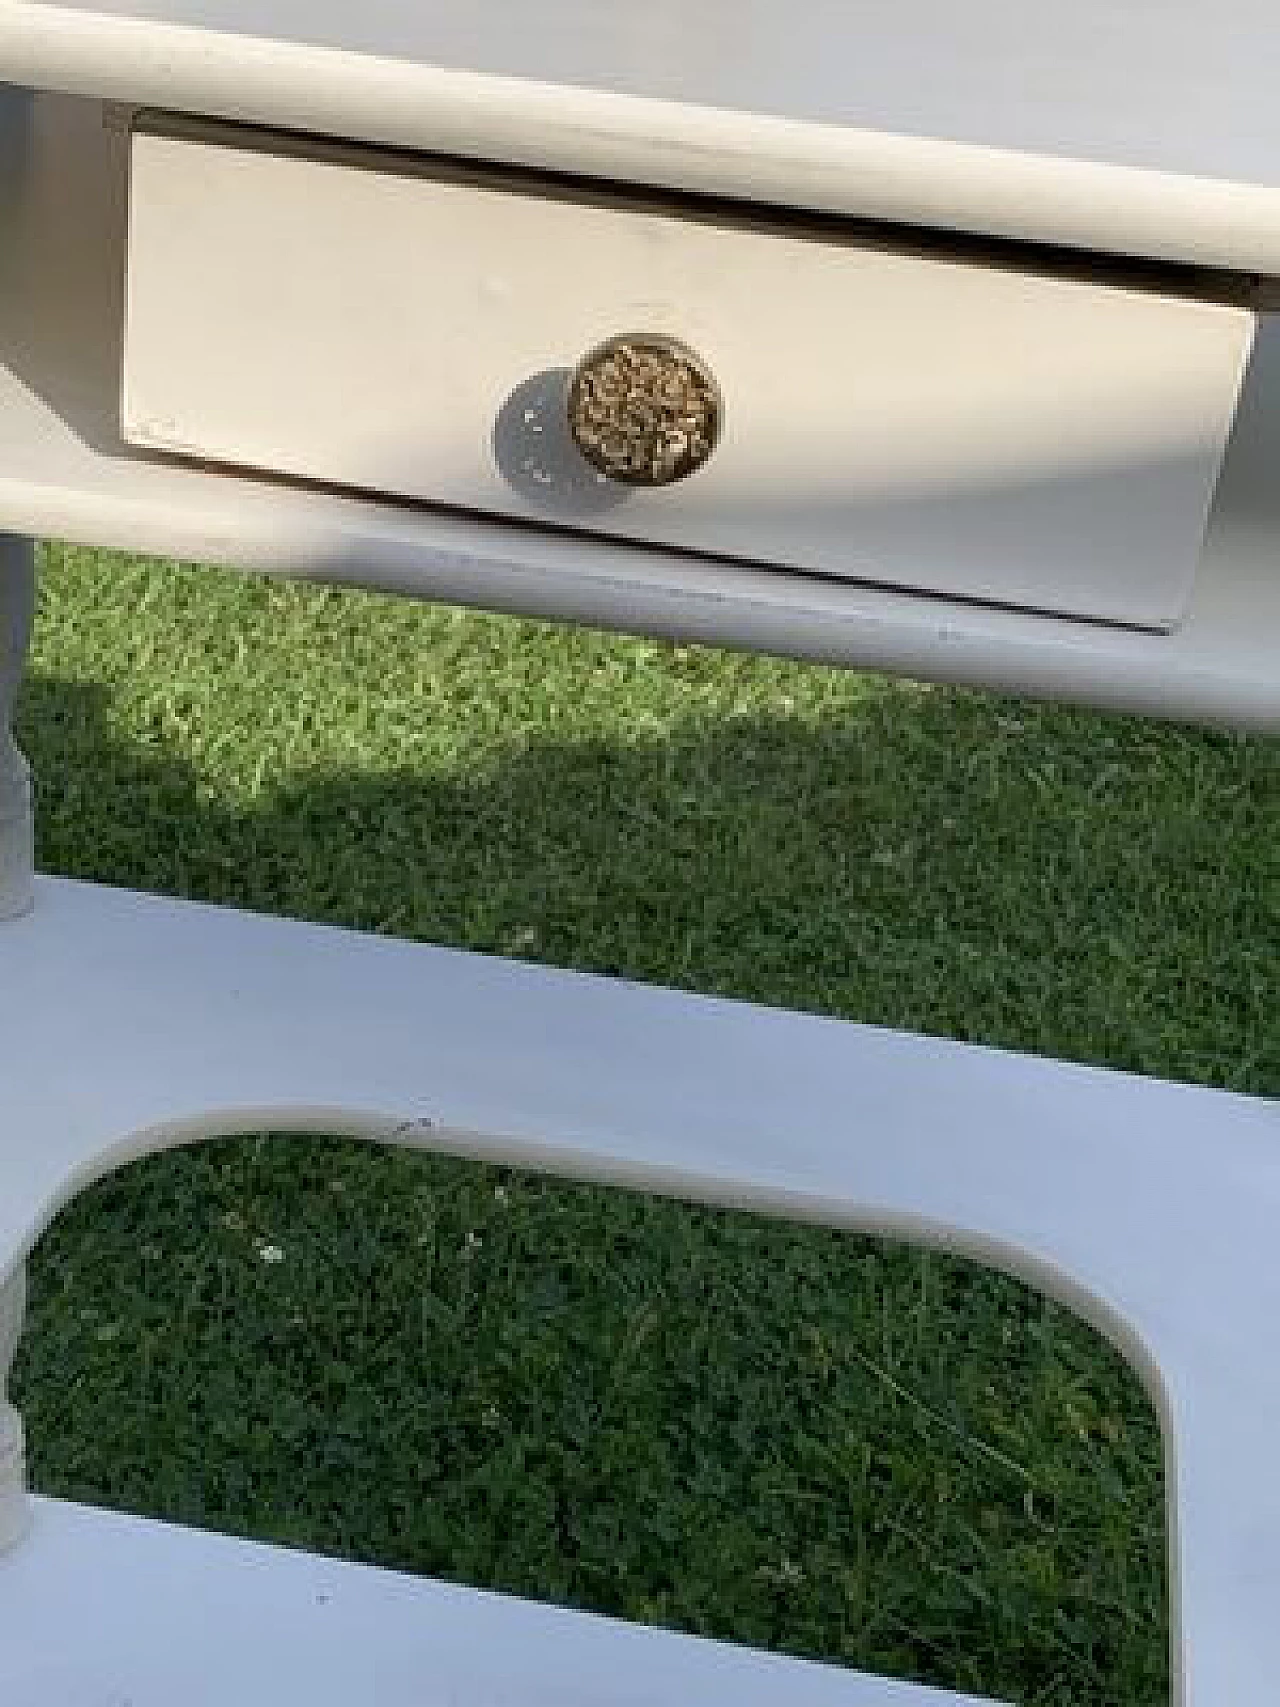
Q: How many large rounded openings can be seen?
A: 1